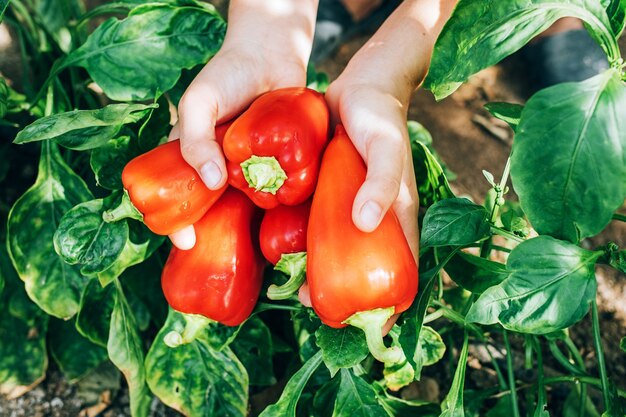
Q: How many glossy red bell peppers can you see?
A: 5